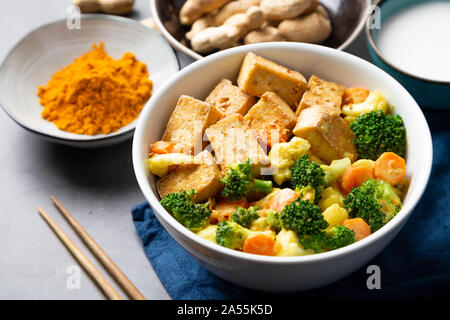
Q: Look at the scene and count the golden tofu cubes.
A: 8